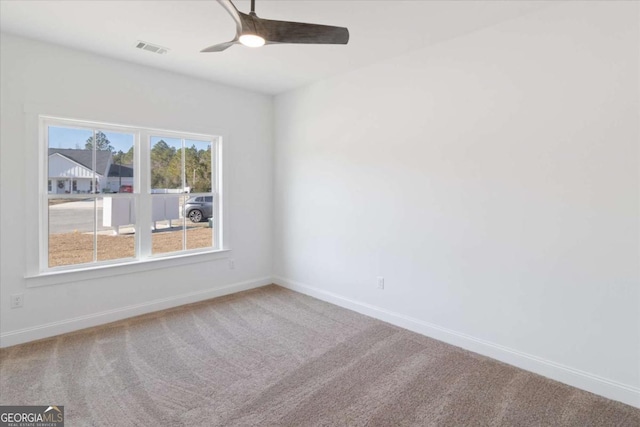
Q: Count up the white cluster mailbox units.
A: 4